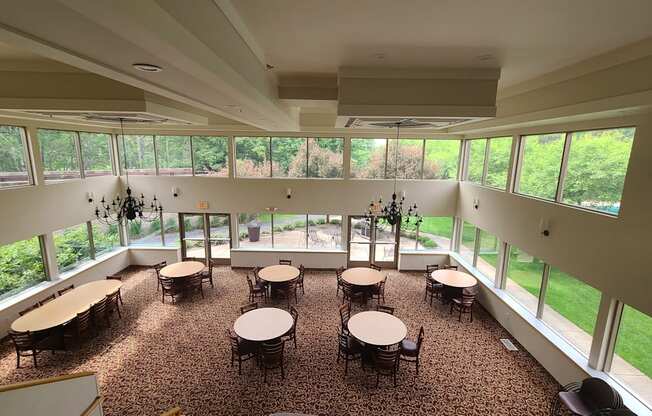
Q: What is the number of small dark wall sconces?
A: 5